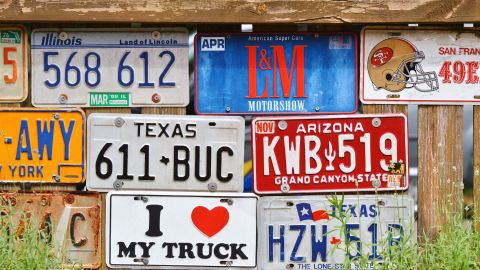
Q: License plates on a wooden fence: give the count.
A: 10